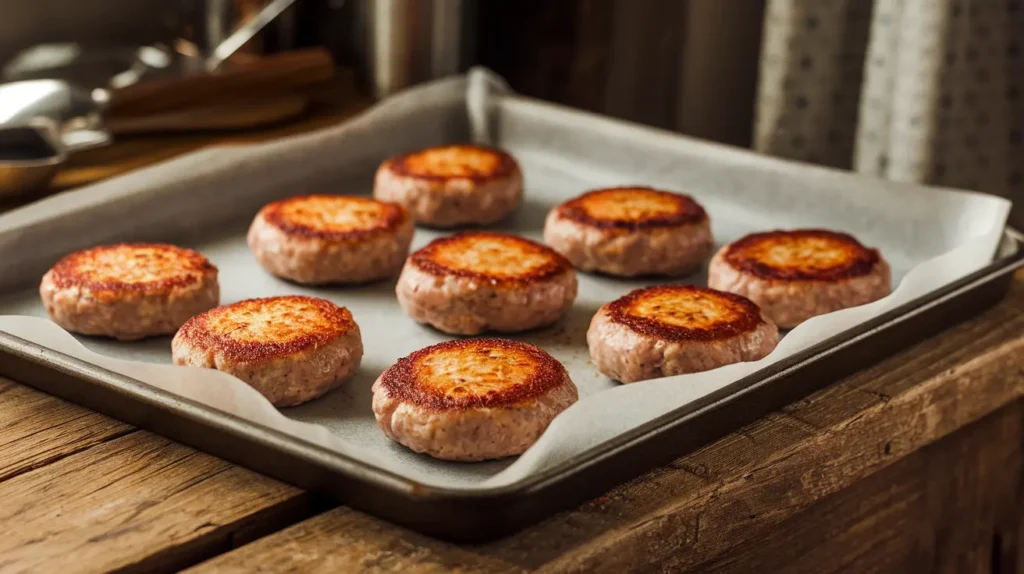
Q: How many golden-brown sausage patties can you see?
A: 9